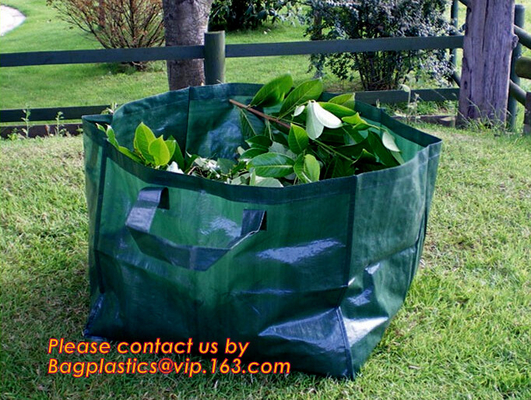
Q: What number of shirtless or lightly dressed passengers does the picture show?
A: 0